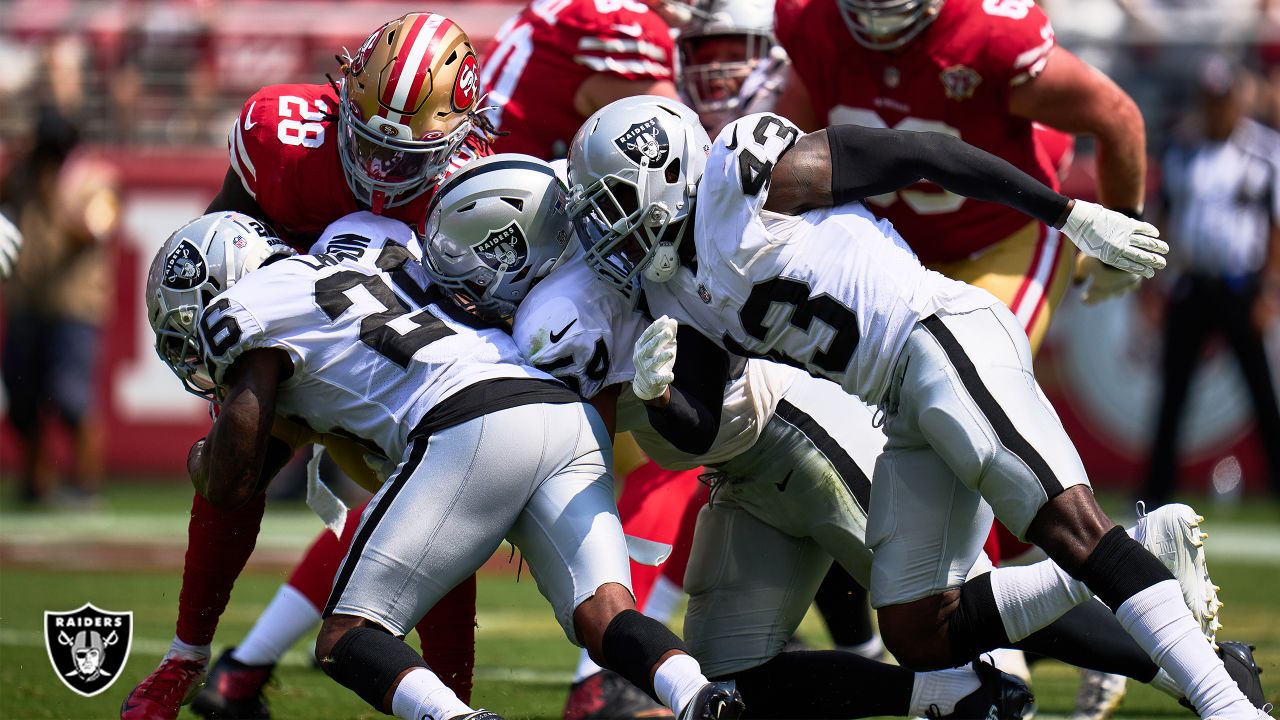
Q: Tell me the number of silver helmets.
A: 4